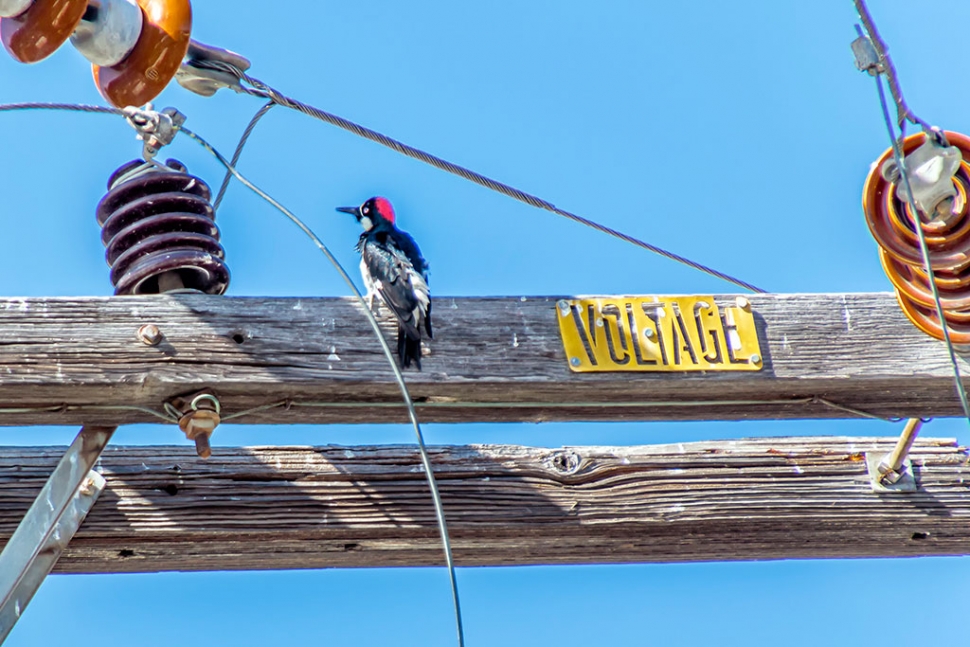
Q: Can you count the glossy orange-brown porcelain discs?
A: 5